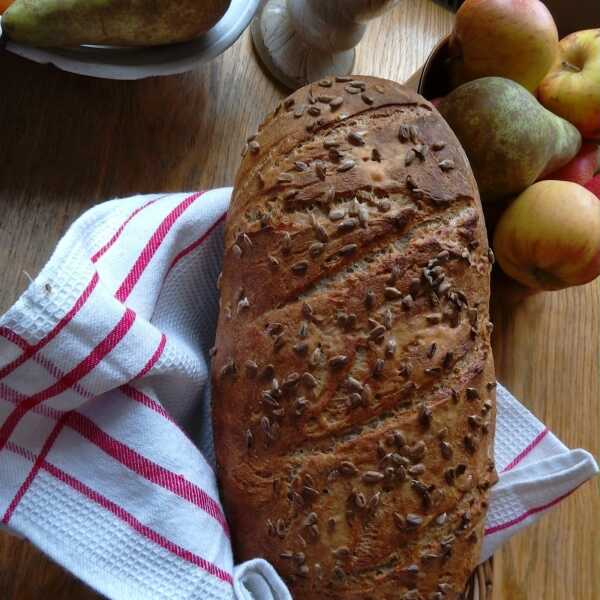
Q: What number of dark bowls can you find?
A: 1